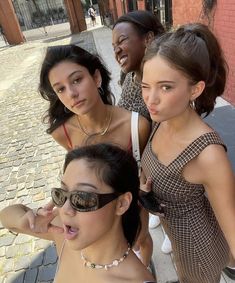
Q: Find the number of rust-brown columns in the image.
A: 2